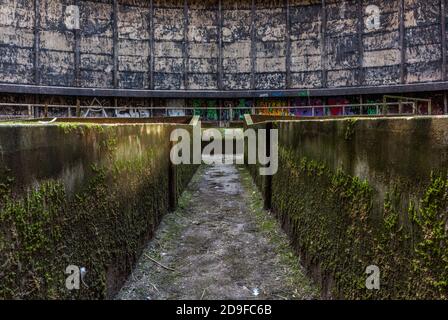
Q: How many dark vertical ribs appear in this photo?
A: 12